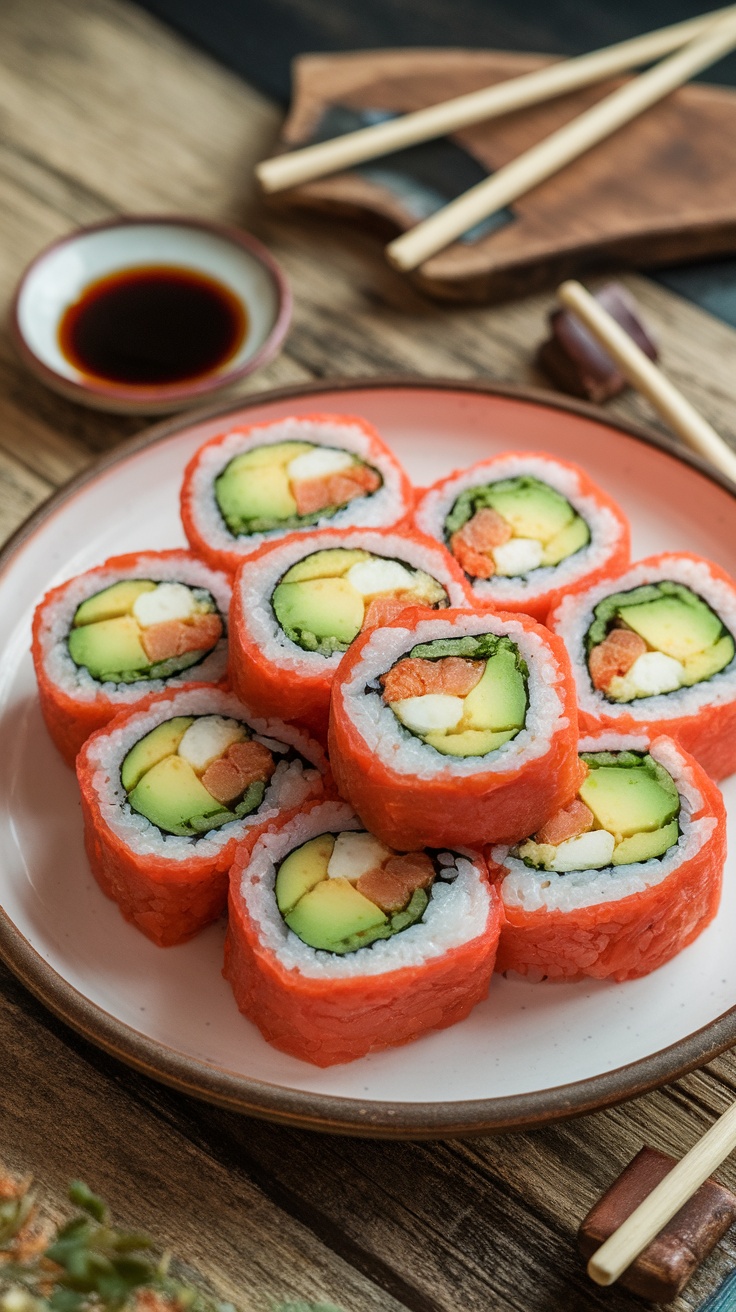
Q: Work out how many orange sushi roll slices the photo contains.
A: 9